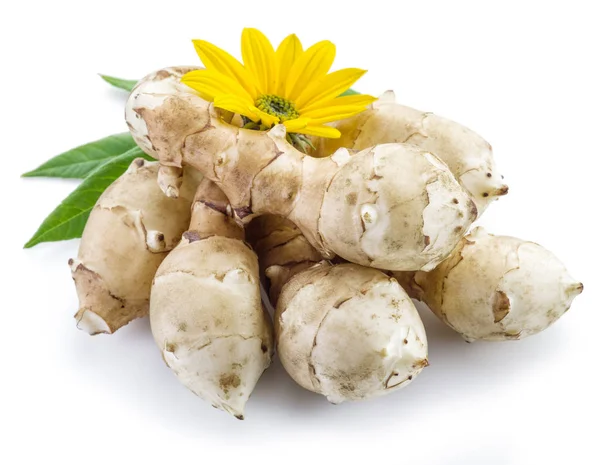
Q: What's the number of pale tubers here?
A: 6